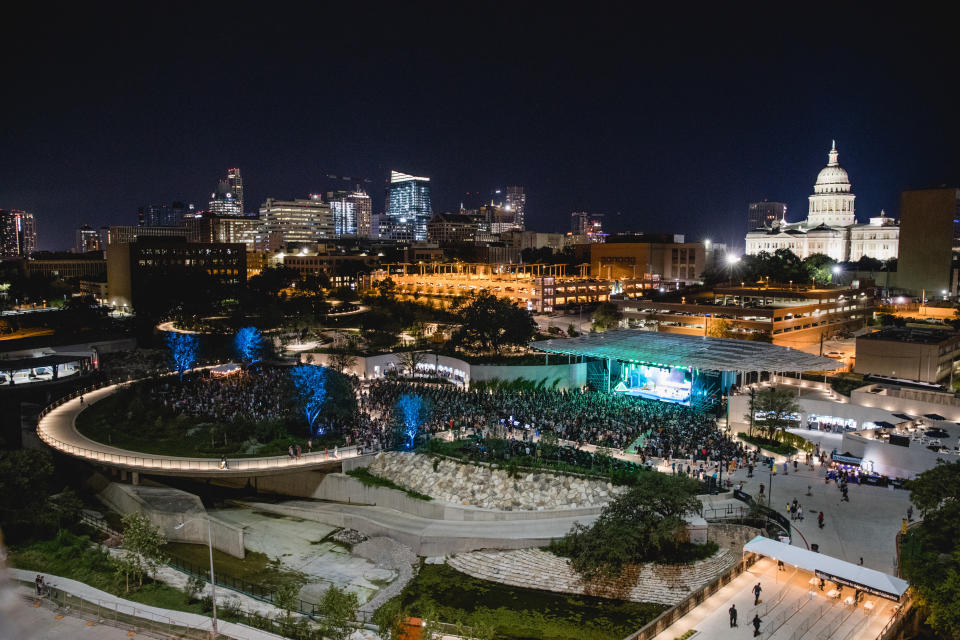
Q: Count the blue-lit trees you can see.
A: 4